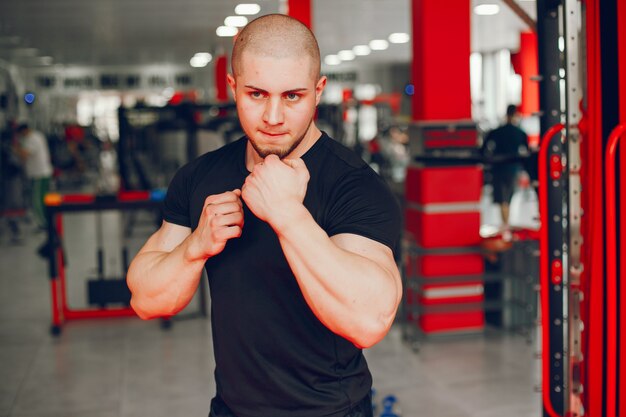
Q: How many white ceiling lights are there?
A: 11